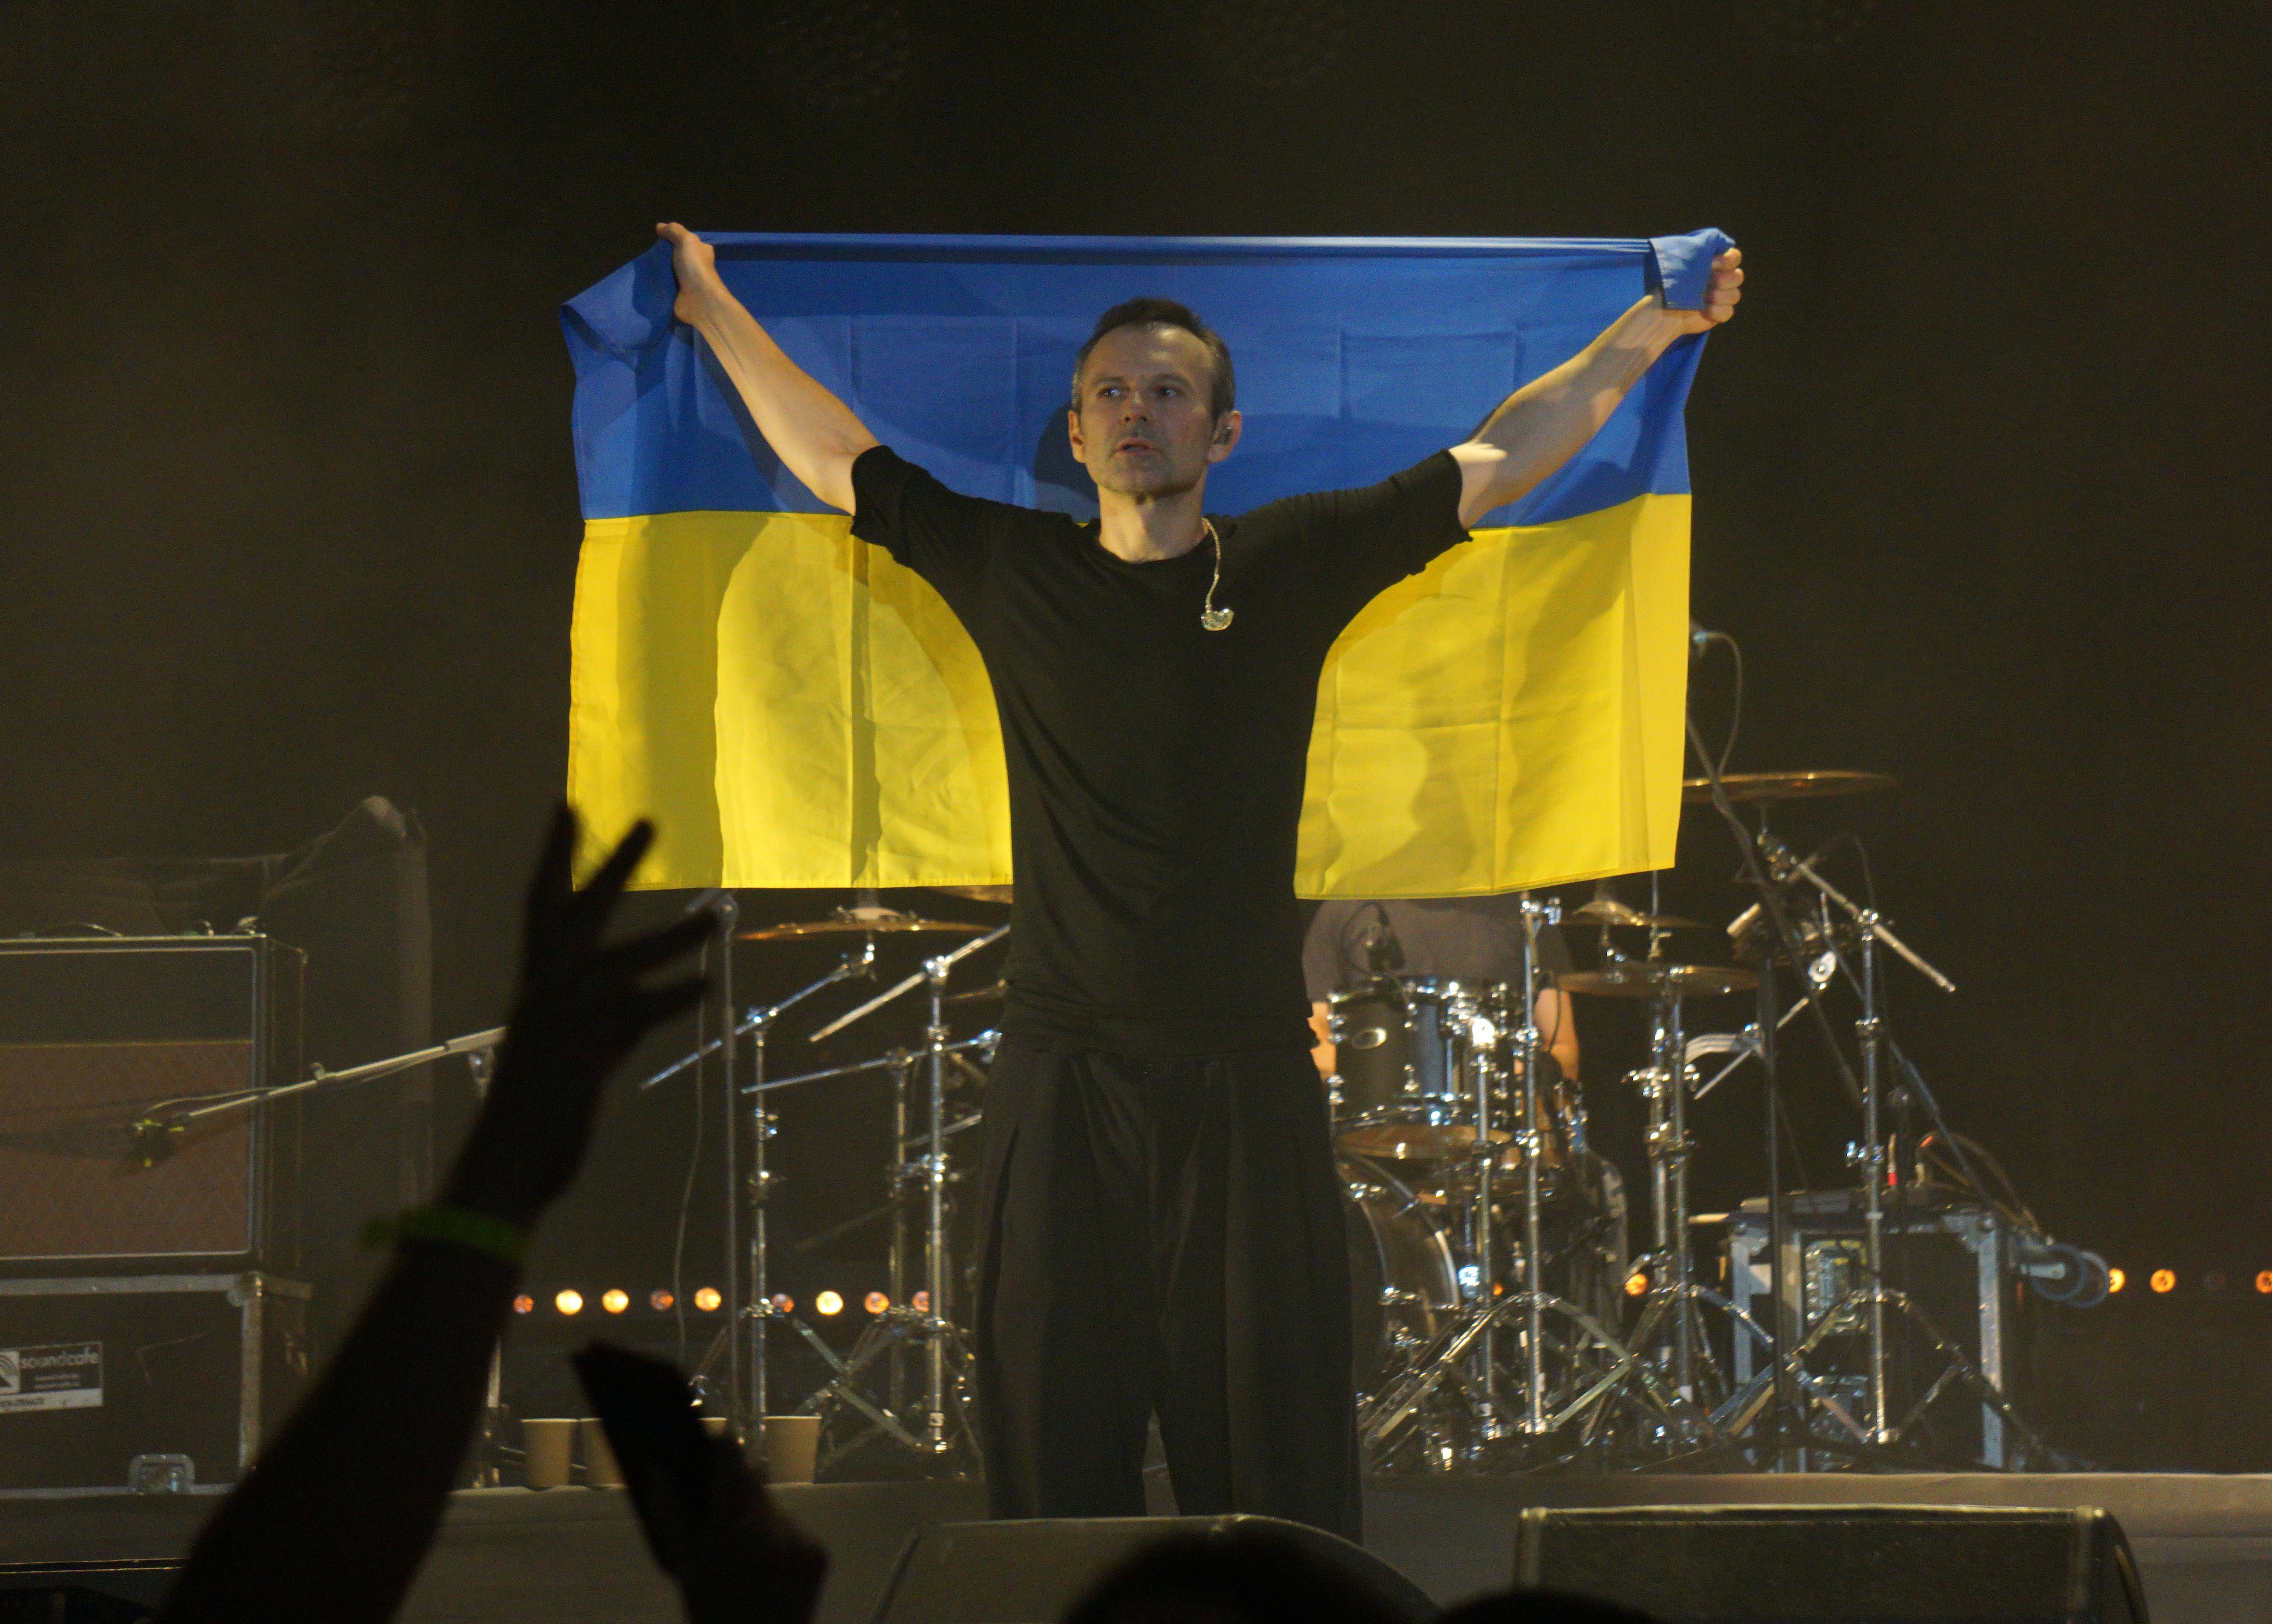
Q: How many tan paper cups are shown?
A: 4